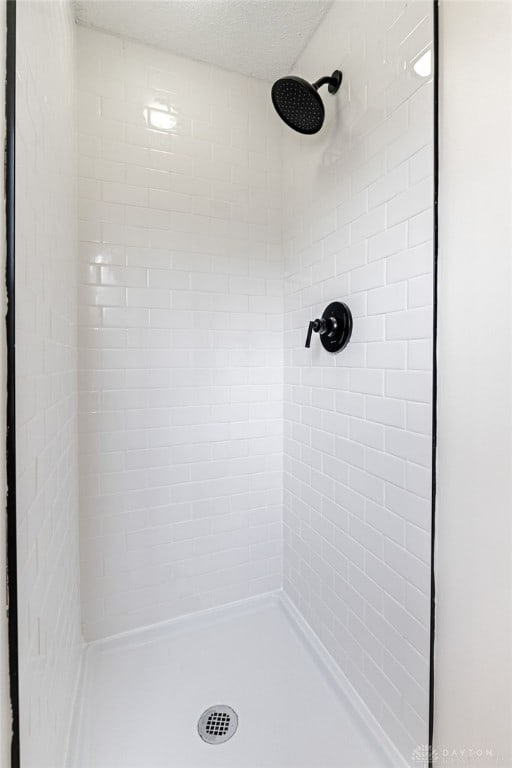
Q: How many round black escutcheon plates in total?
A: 2